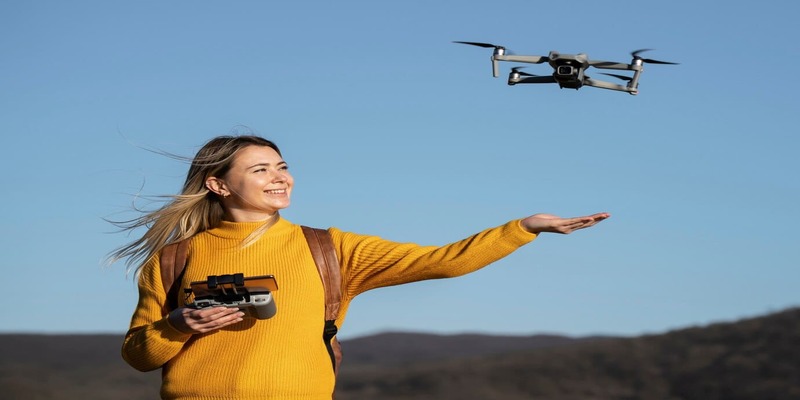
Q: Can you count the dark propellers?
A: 4